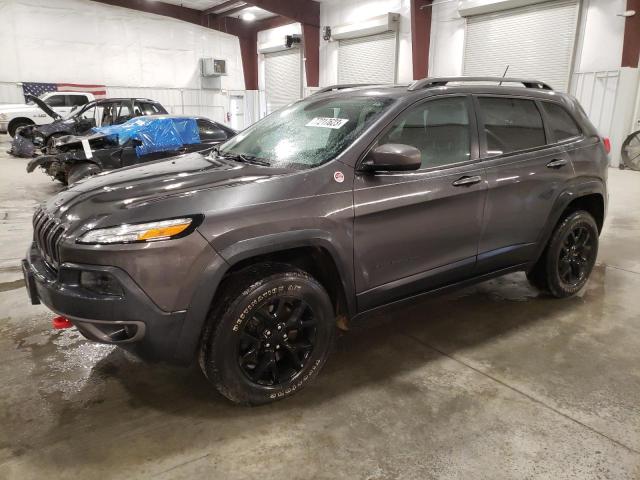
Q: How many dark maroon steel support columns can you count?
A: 4